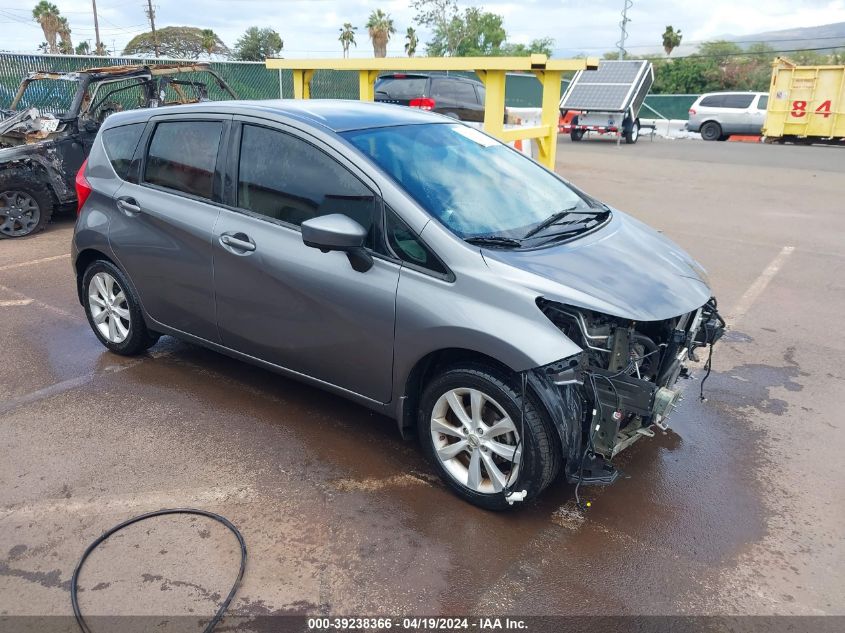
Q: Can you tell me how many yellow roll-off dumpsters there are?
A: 1